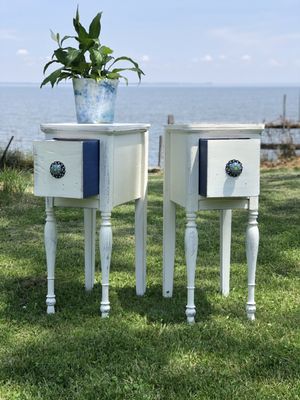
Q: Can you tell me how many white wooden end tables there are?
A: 2